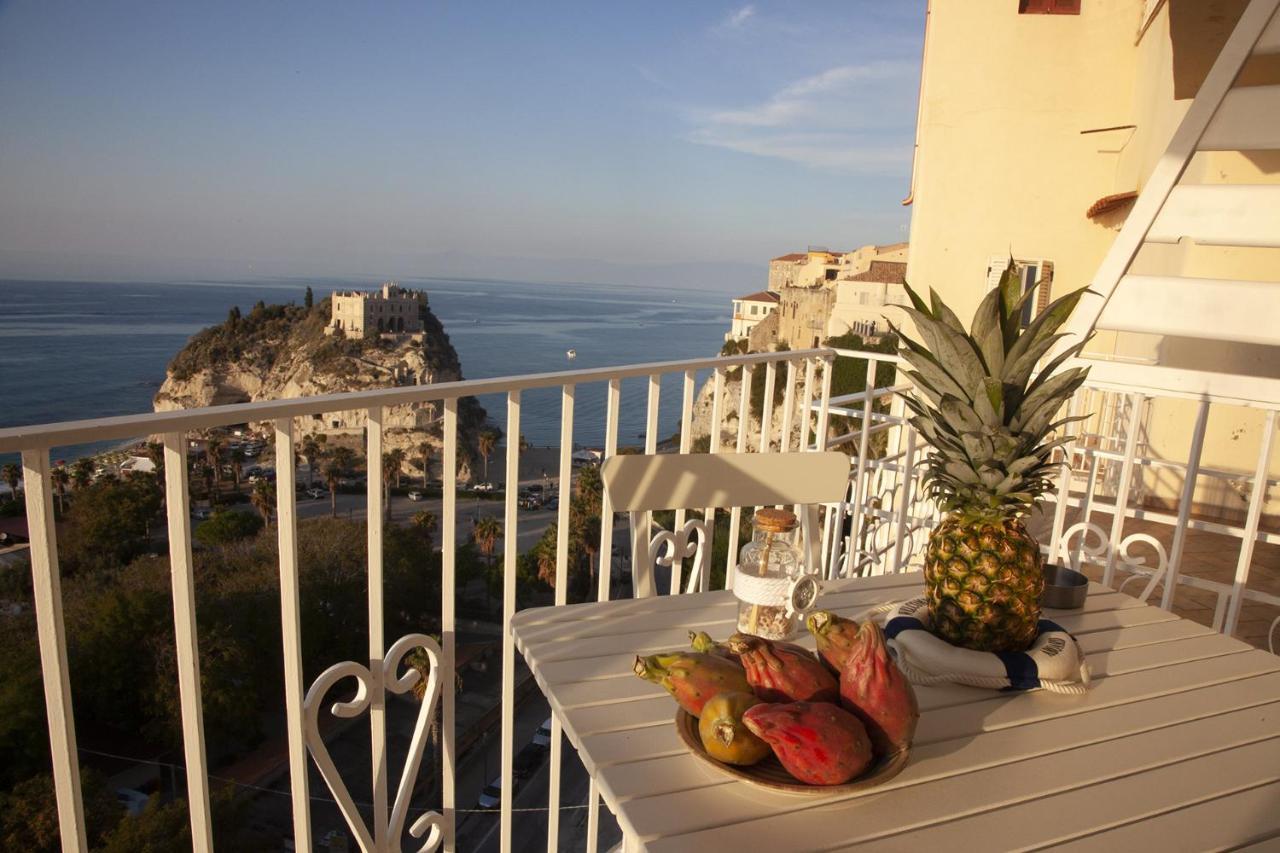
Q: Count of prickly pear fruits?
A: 7